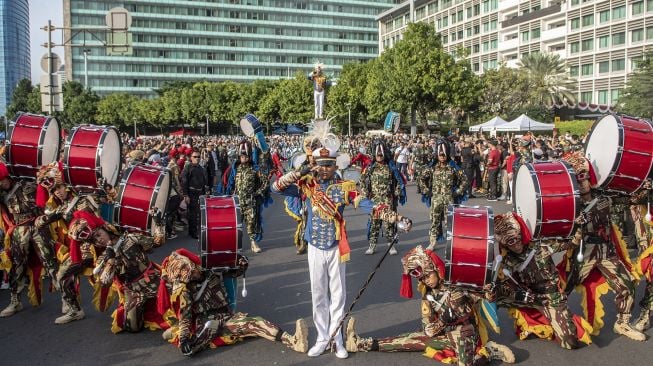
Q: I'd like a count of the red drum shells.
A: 7